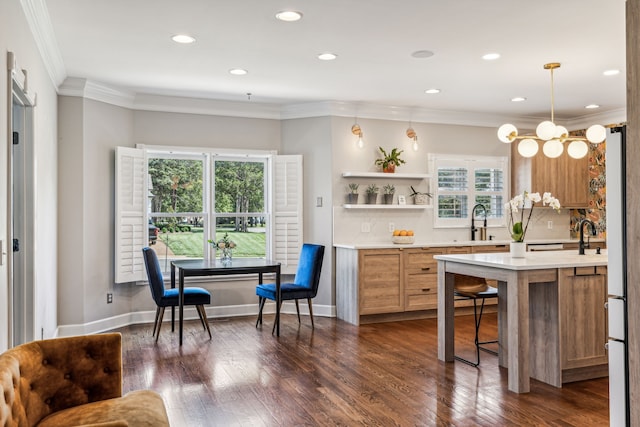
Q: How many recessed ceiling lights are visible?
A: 9